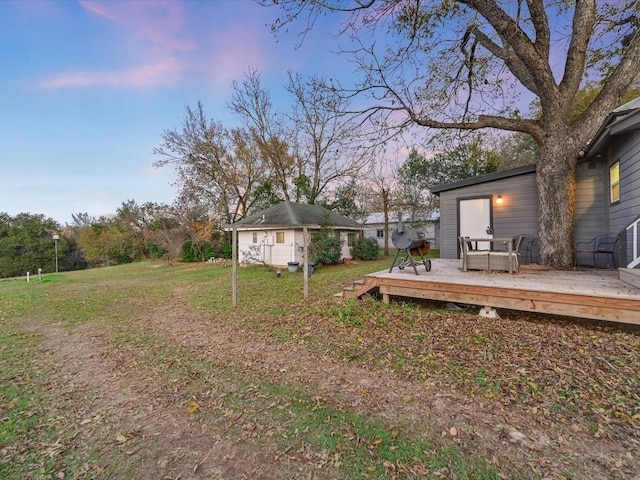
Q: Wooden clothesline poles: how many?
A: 2